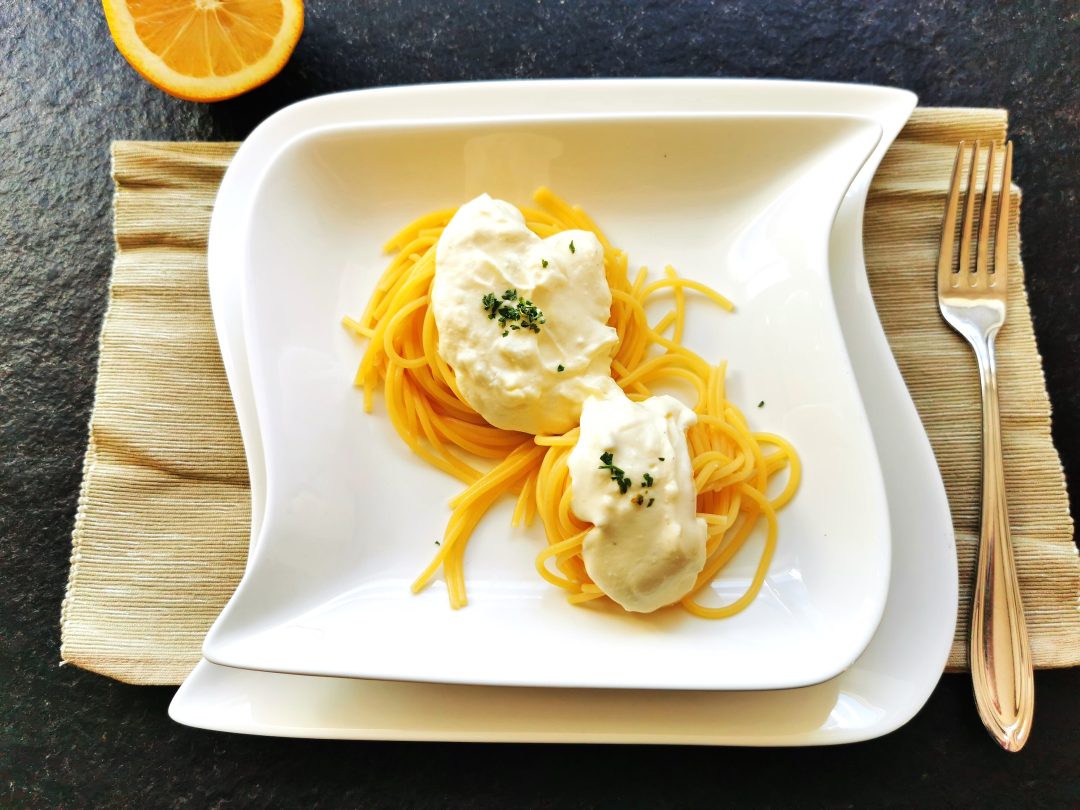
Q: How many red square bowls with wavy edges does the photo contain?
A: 0